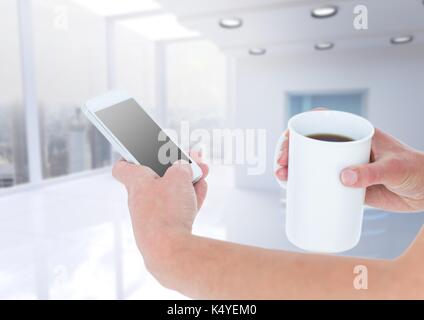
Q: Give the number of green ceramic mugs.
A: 0